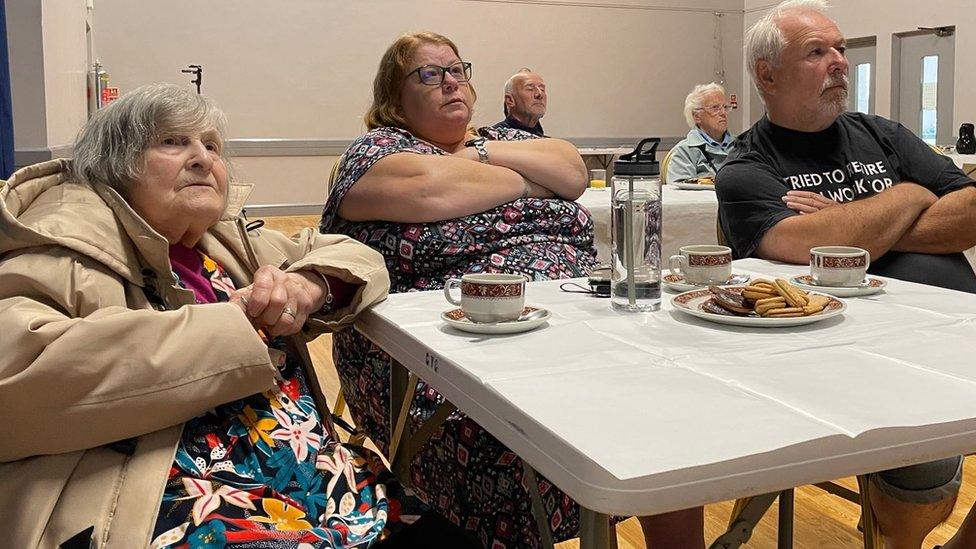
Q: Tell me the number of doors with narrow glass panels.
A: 2